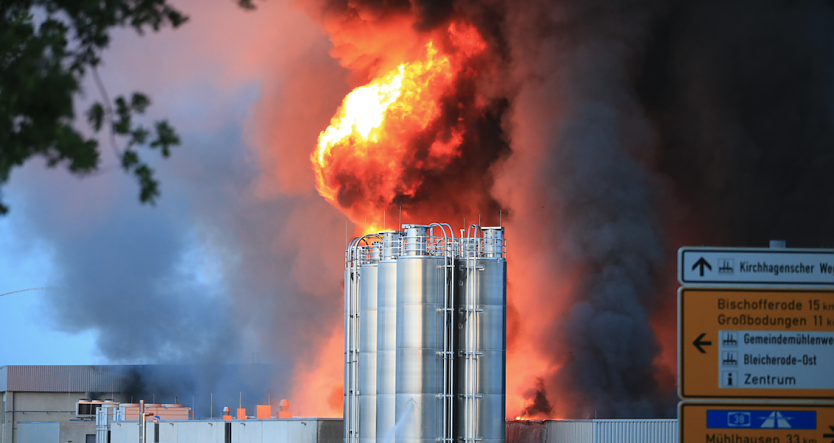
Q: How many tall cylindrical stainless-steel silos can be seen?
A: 5